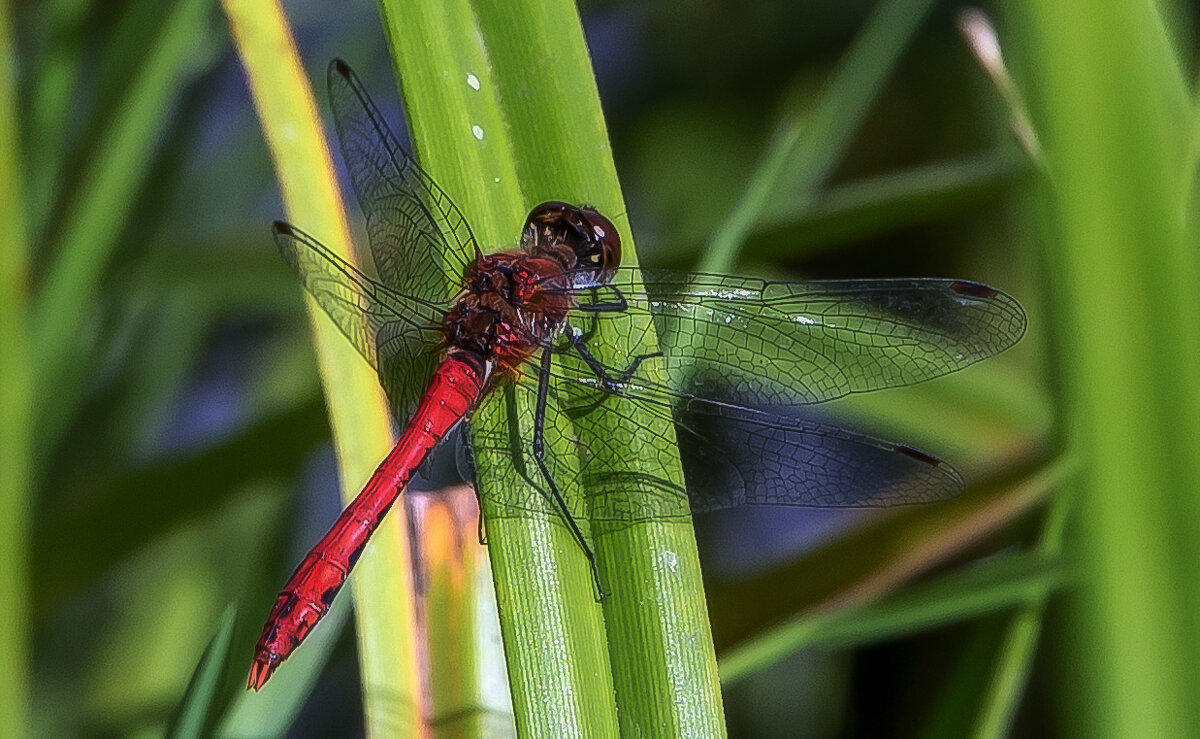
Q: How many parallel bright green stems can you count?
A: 2